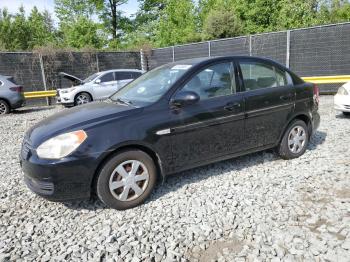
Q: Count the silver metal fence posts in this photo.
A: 7